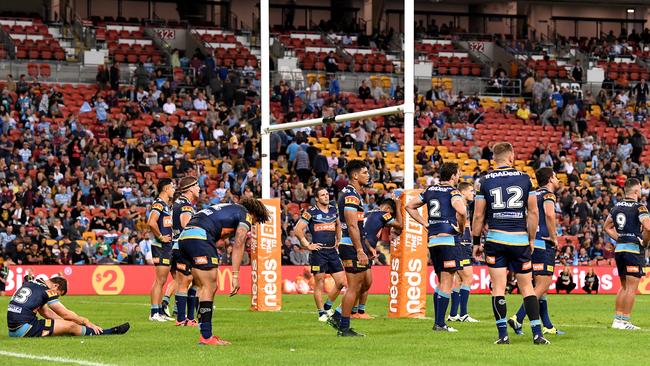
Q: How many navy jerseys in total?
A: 12